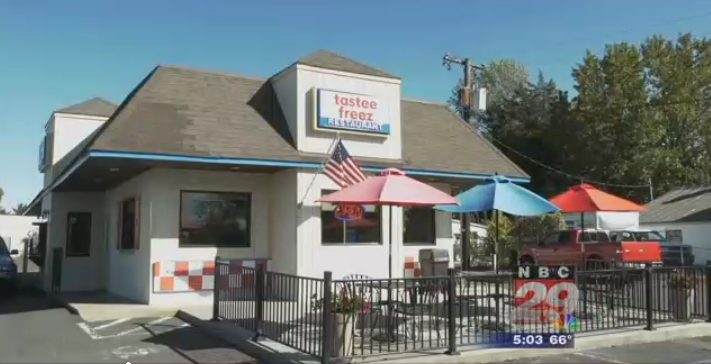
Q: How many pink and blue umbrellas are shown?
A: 2